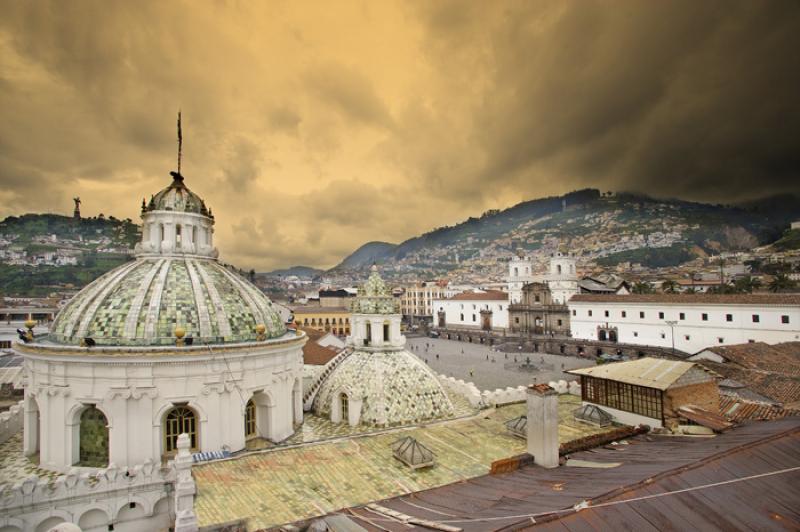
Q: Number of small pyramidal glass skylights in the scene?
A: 3